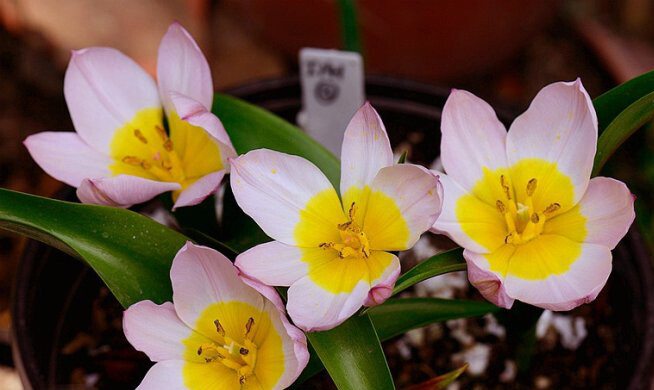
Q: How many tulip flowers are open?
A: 4